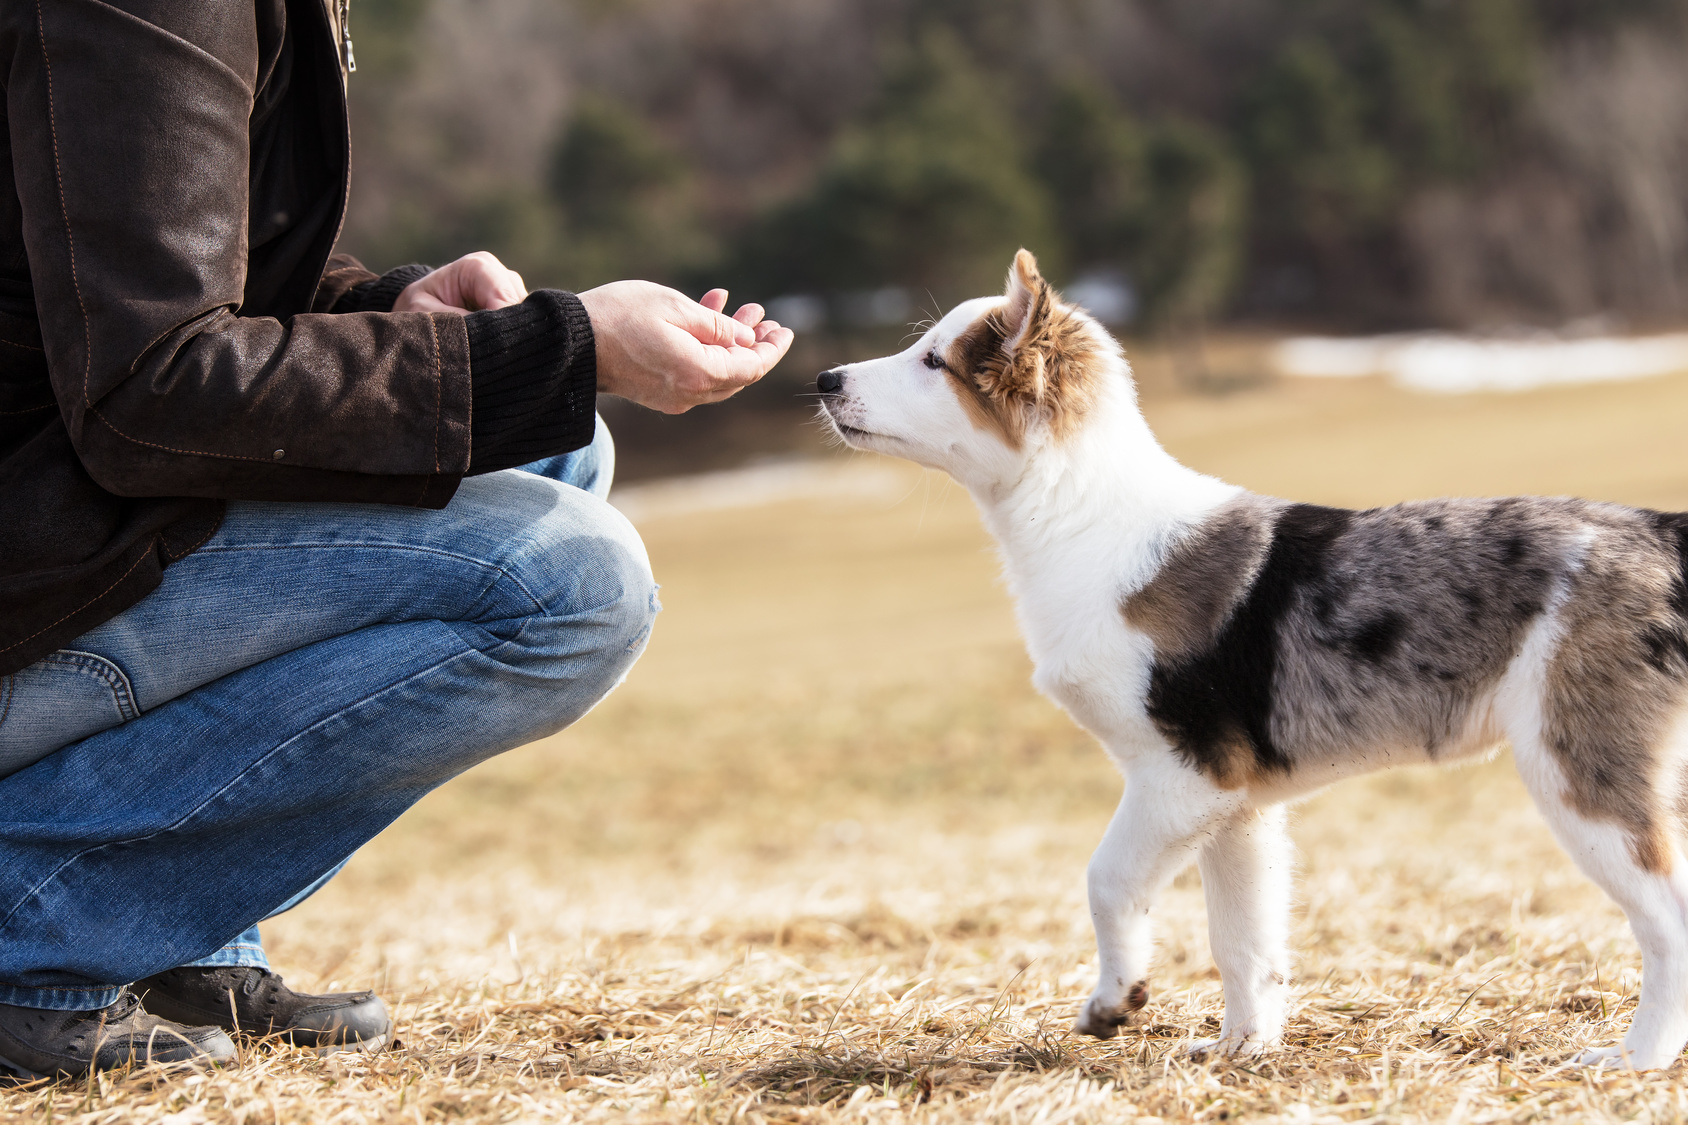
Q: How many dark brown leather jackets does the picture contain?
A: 1